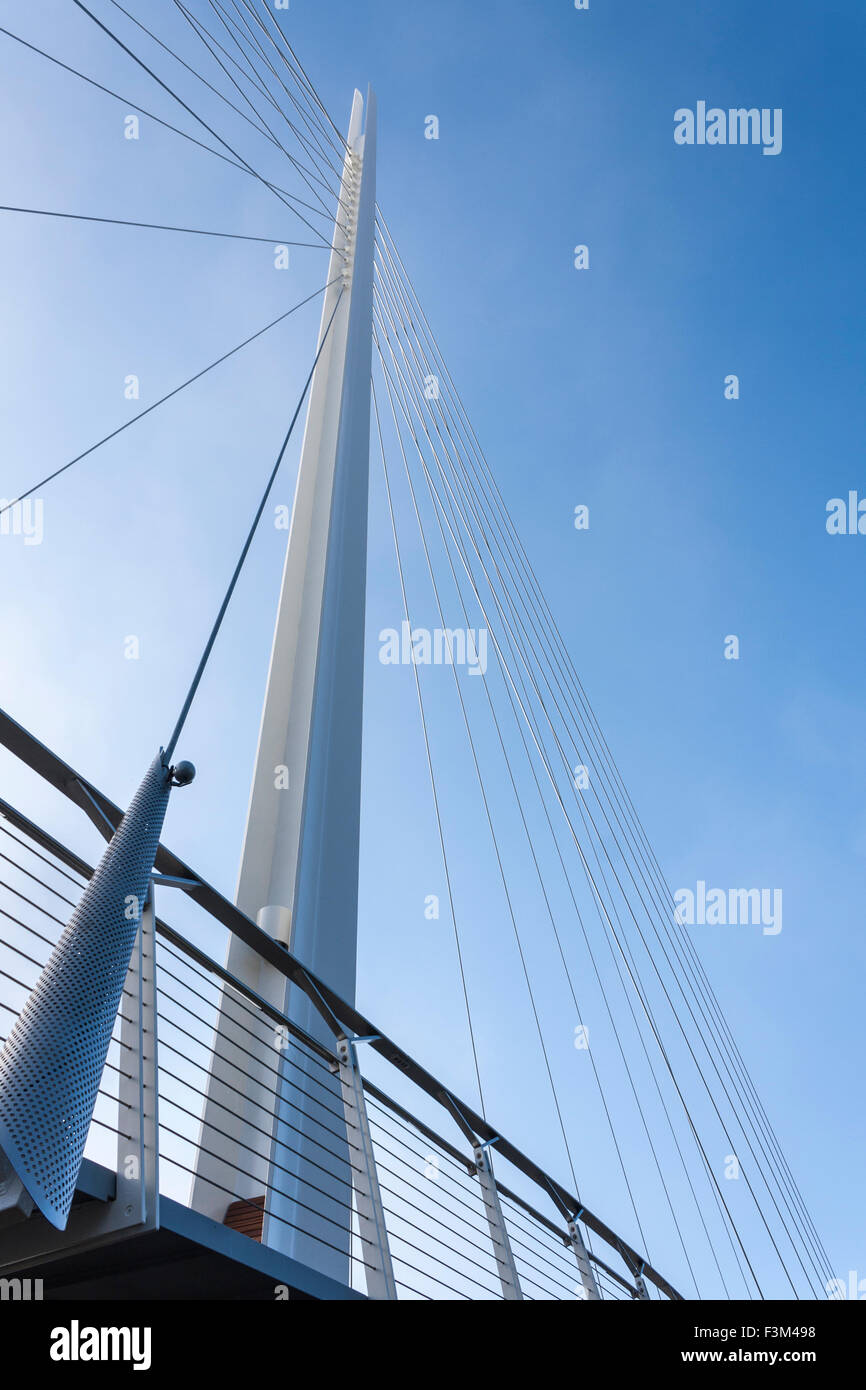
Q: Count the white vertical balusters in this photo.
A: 5